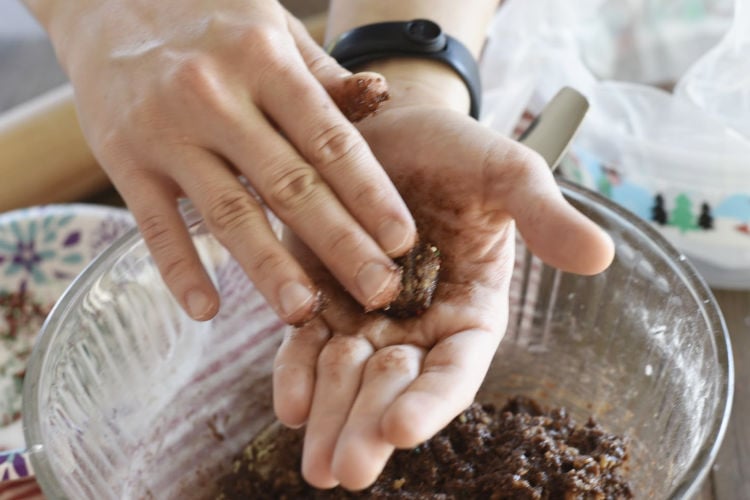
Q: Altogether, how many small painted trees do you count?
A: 3